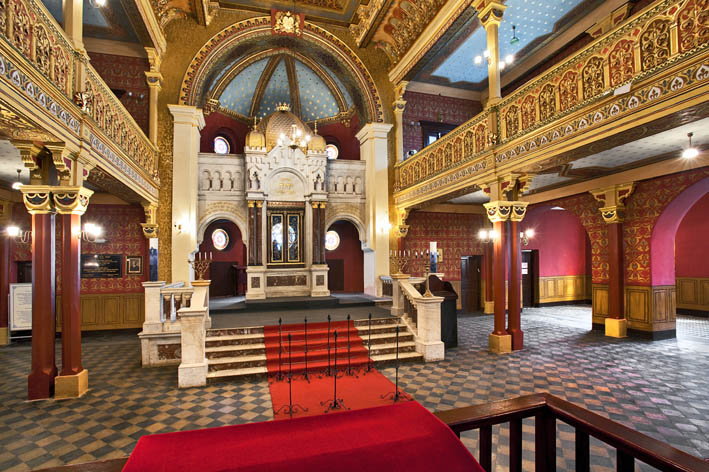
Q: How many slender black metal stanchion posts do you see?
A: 8